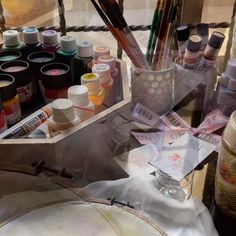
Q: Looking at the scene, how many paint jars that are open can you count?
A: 5